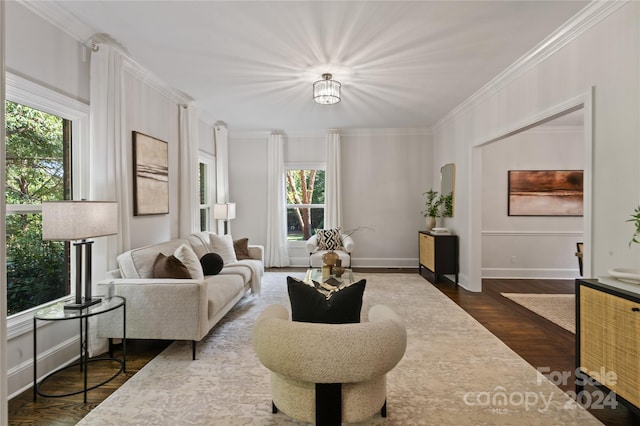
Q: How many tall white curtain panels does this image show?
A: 5